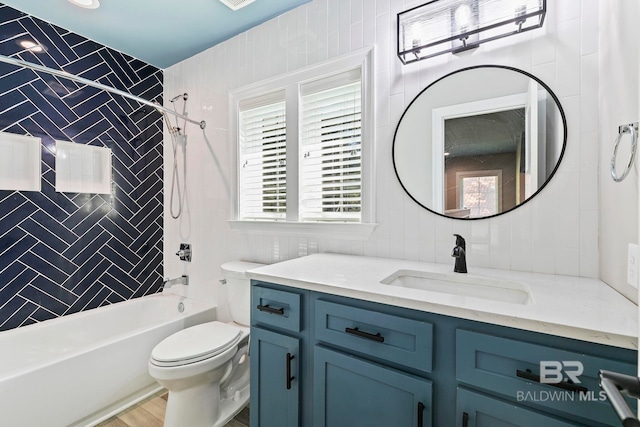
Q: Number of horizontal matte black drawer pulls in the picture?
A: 3